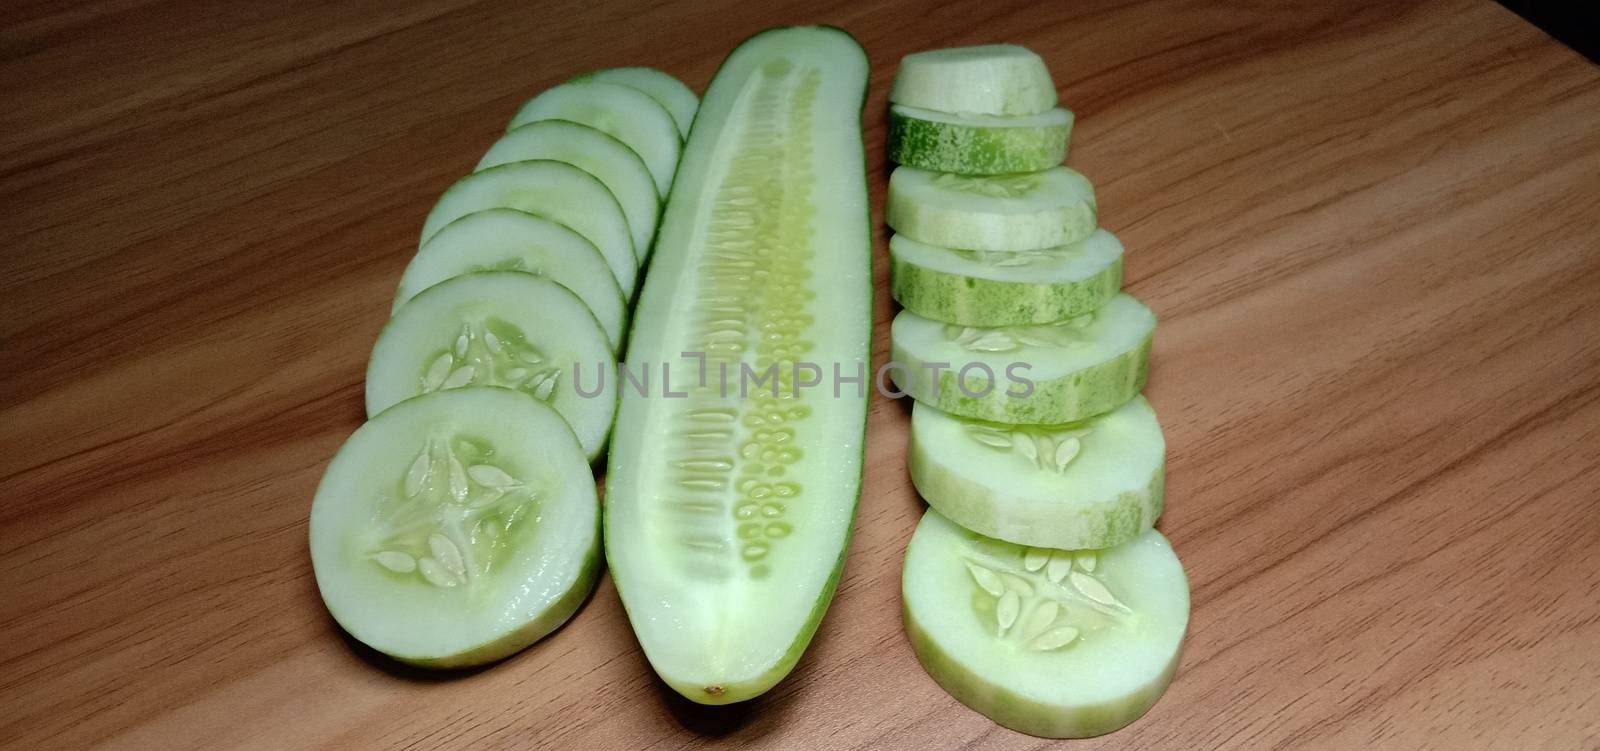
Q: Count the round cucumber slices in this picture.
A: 14